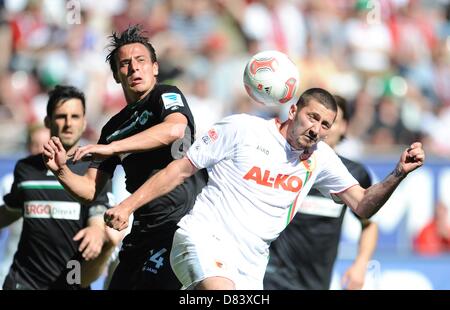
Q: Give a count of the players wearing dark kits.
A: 3